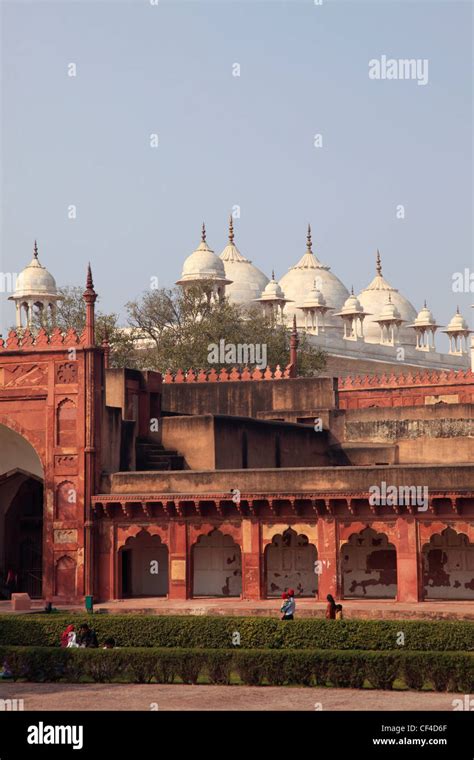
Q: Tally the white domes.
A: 11